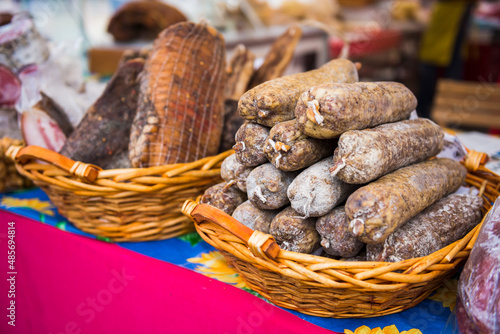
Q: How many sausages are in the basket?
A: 14